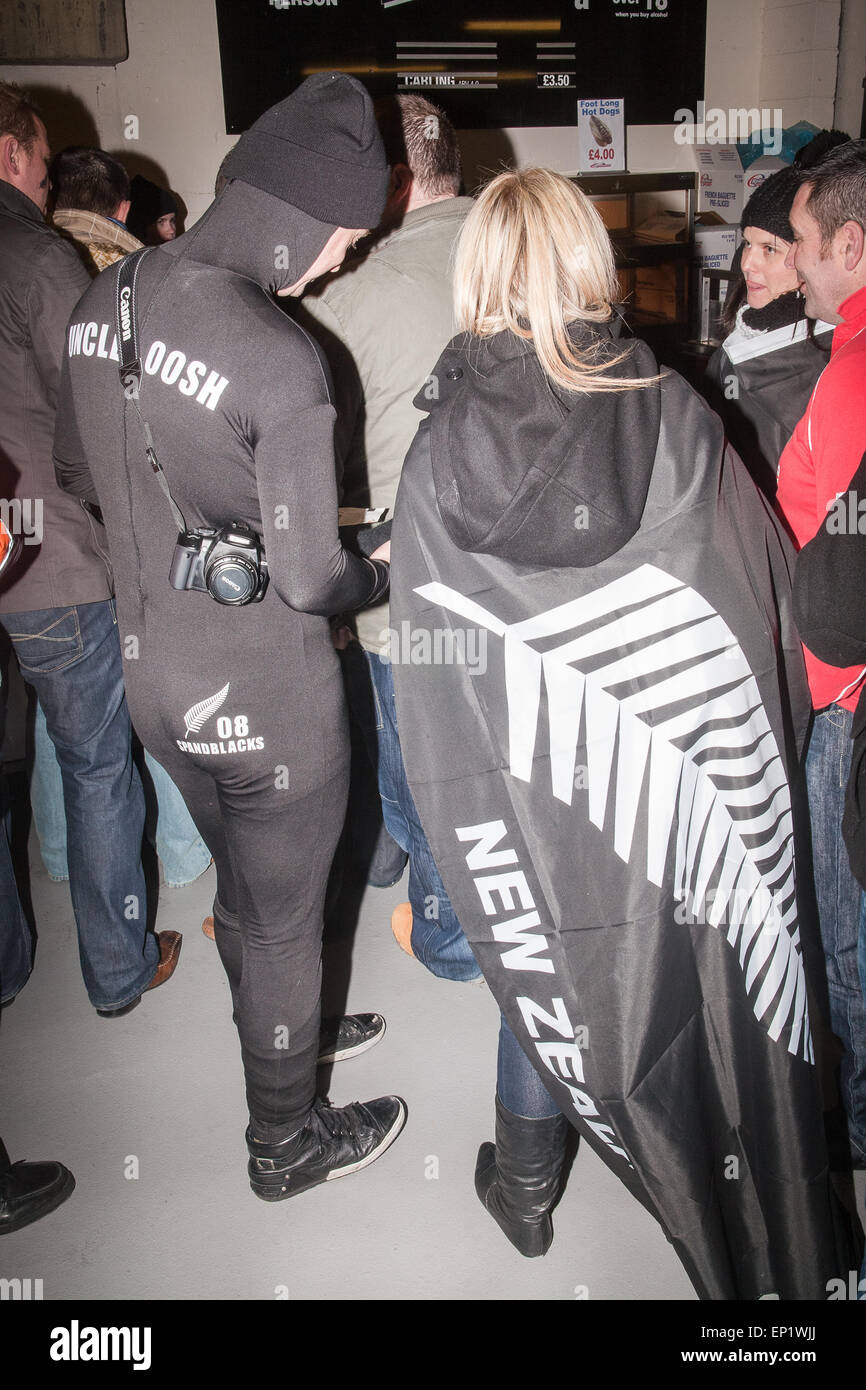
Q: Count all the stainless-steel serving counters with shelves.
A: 1